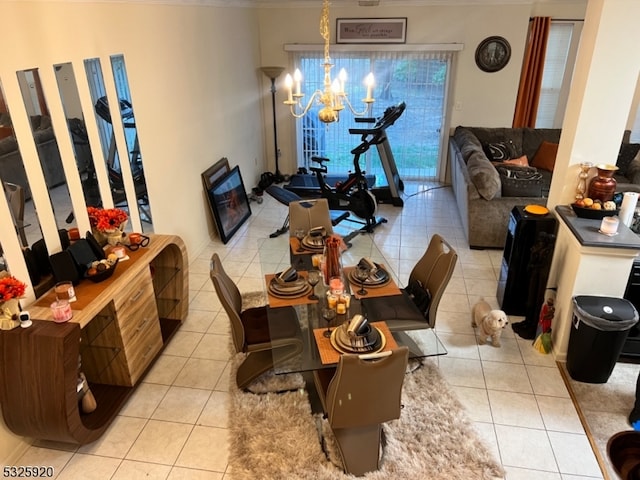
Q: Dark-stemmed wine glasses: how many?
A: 4